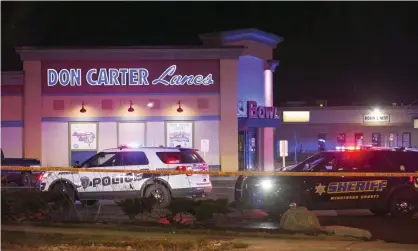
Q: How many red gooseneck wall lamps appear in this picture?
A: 3